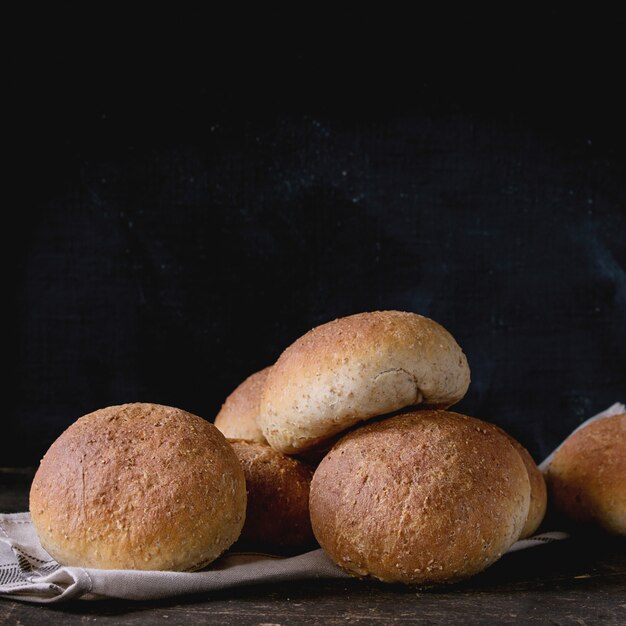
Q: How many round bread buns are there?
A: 7